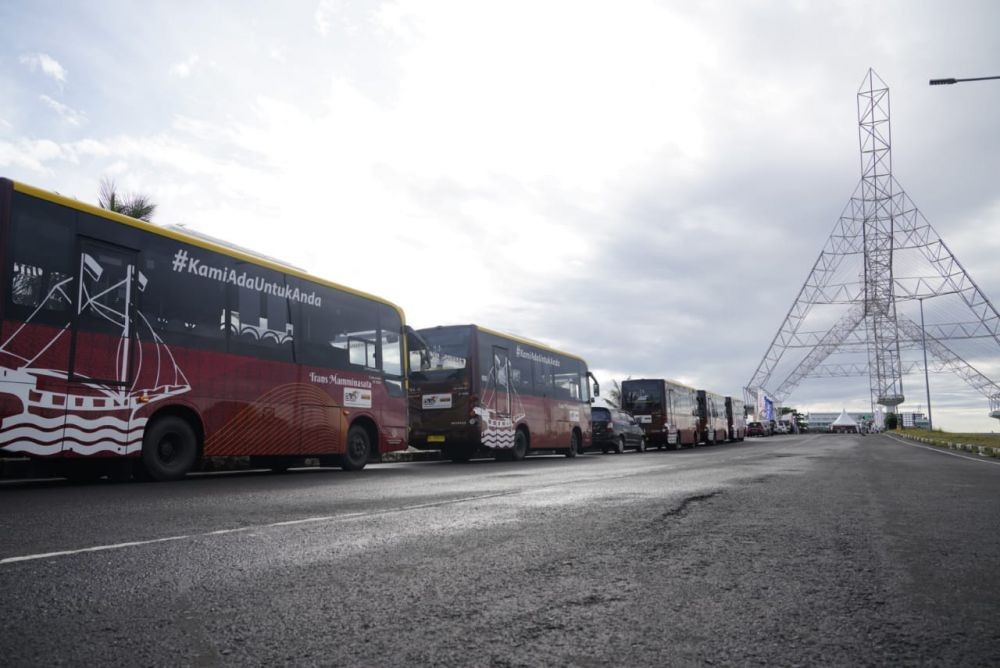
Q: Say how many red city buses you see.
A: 5